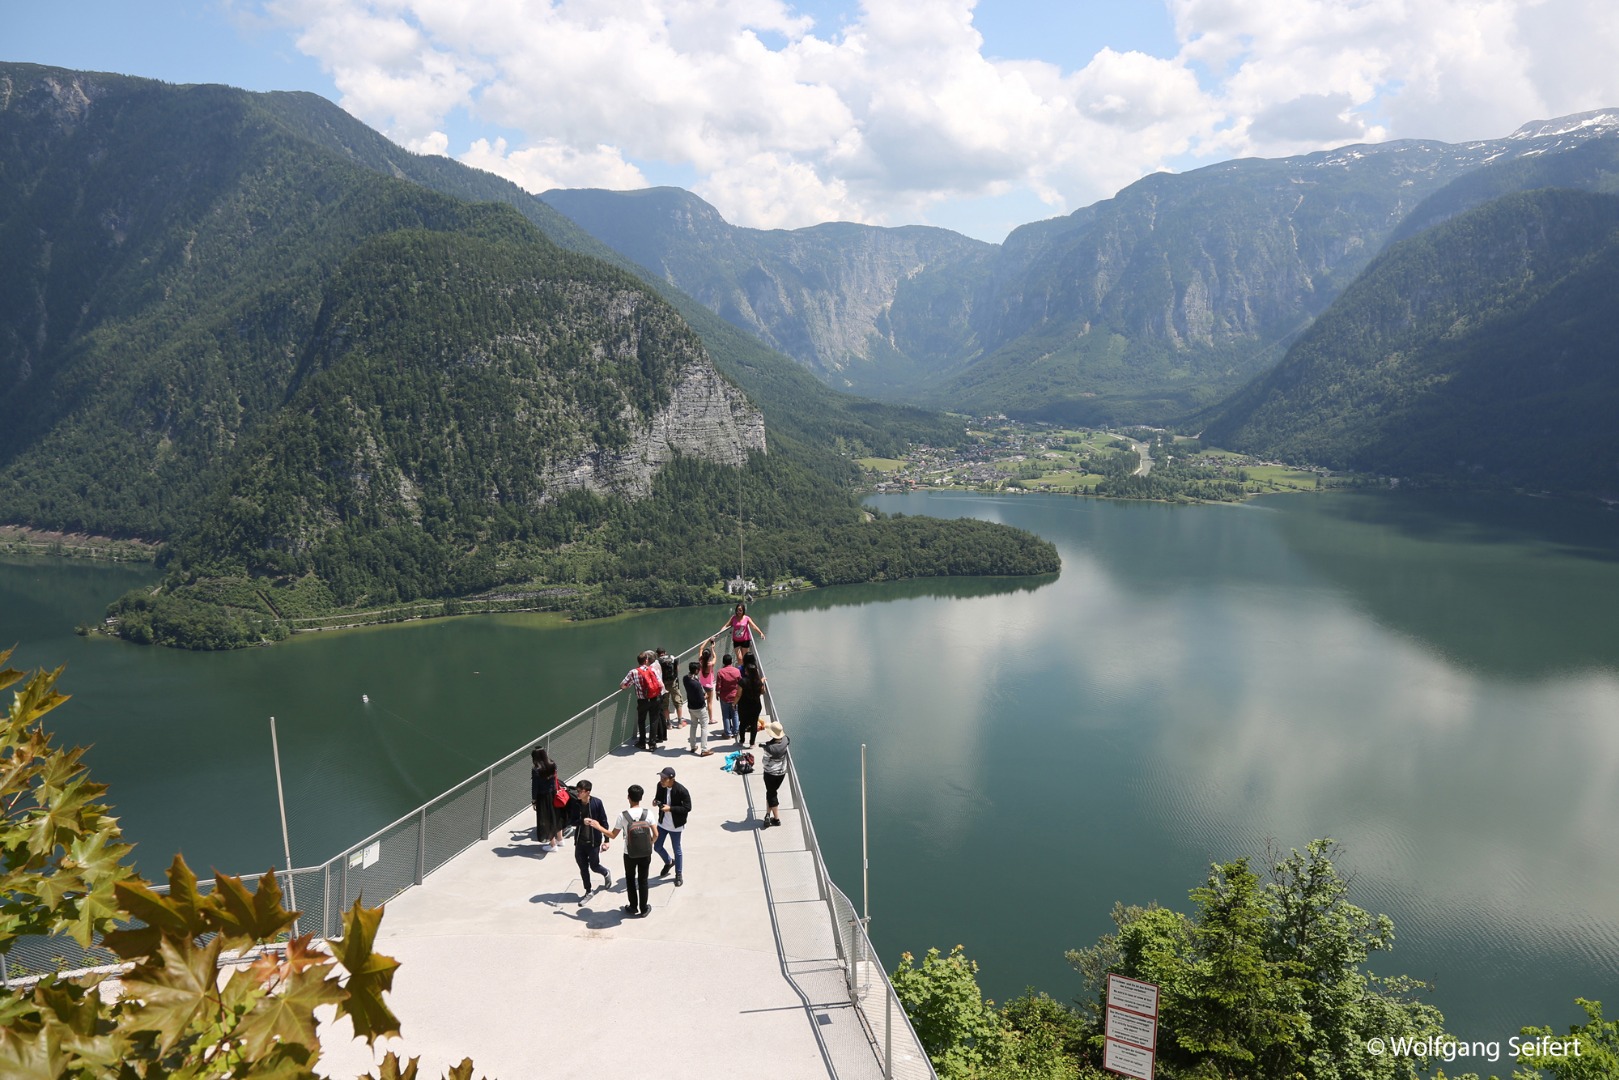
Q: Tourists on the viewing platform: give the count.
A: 14